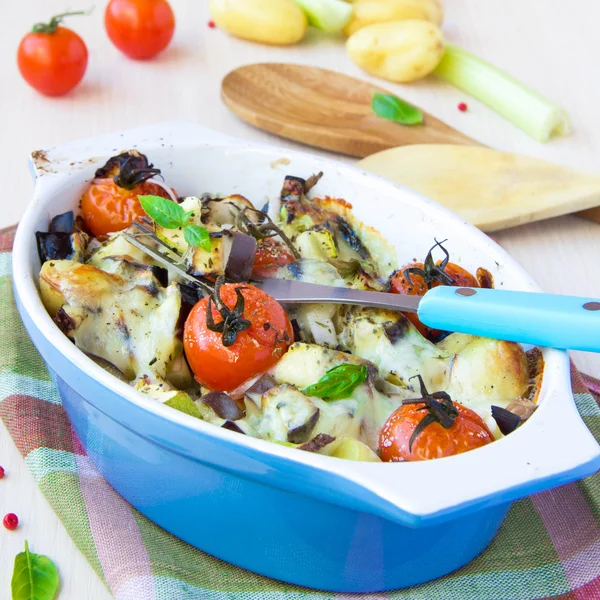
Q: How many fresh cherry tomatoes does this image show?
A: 2